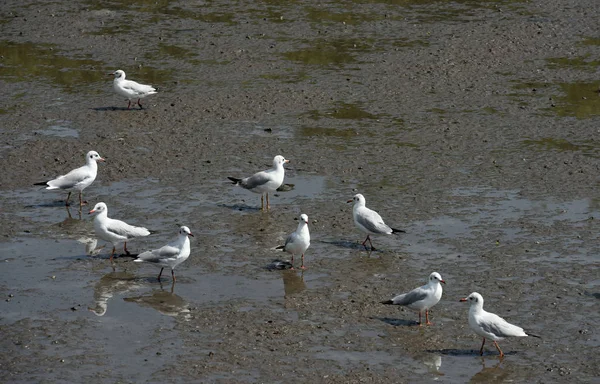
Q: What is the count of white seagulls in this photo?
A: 9